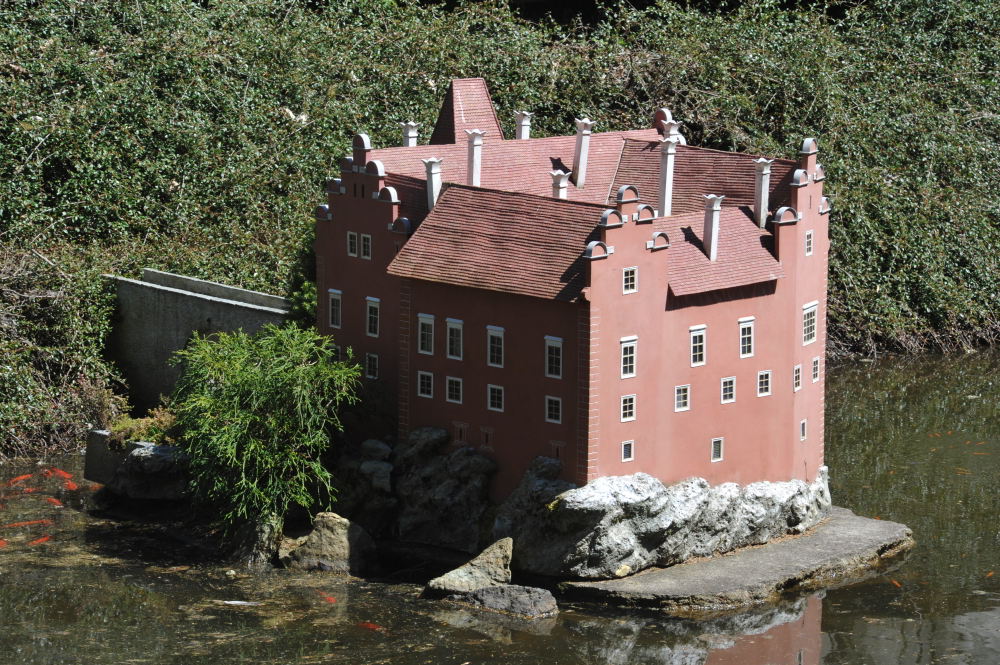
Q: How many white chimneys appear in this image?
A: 10